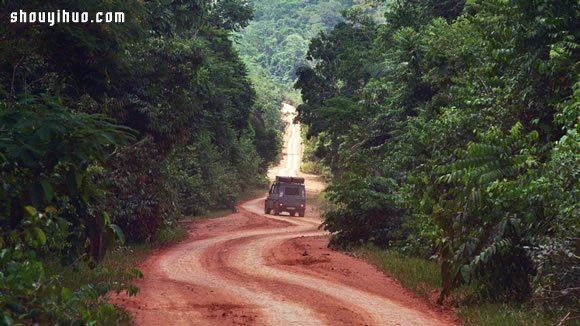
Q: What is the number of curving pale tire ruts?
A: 2